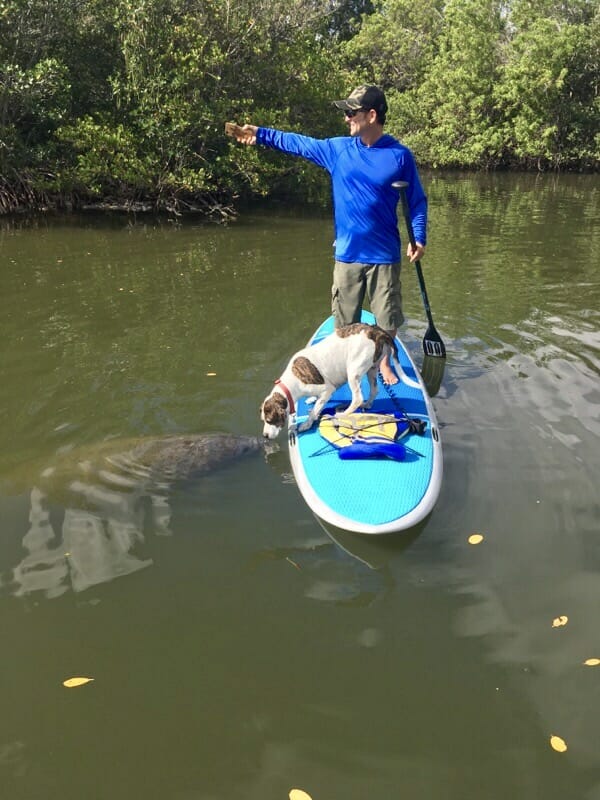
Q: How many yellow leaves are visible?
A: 6